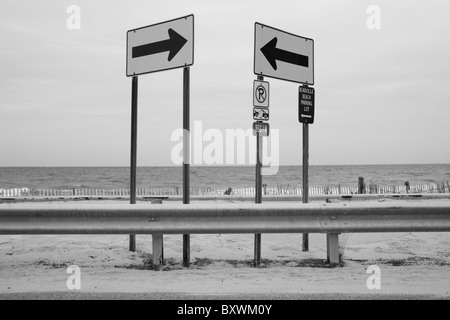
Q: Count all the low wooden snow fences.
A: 1